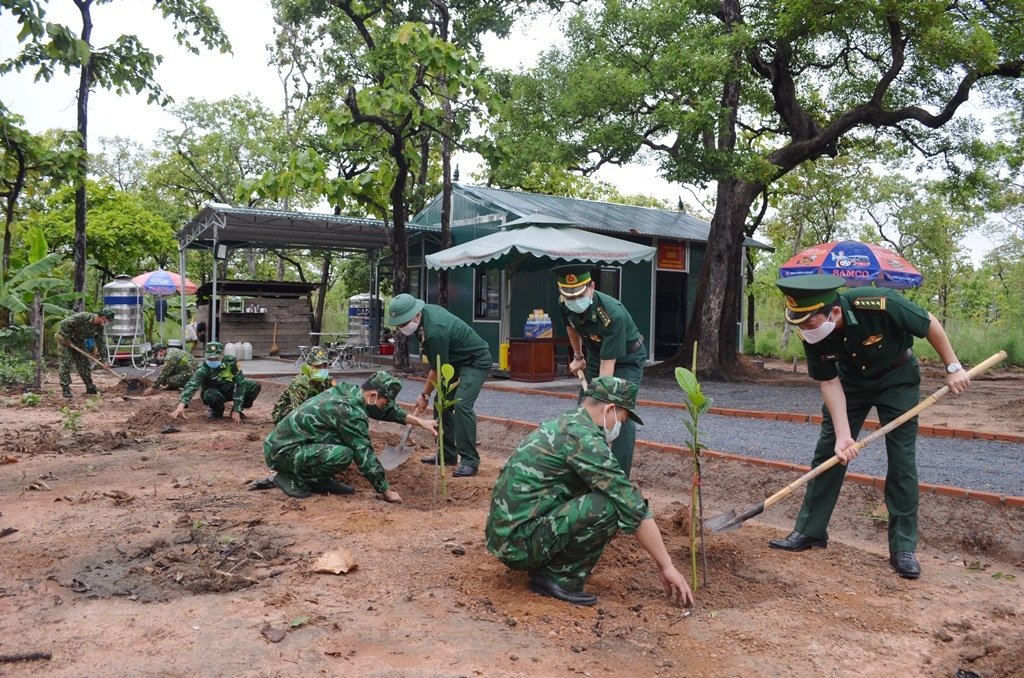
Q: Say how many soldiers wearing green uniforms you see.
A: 9